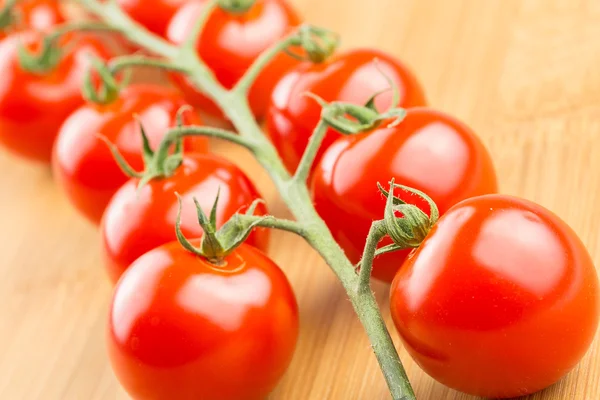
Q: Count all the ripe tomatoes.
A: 10